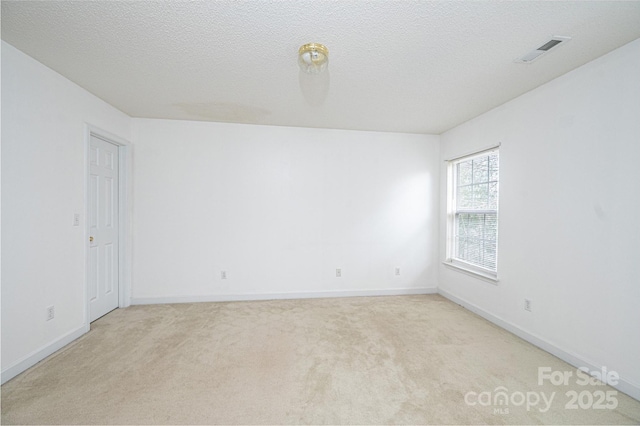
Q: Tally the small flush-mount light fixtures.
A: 1